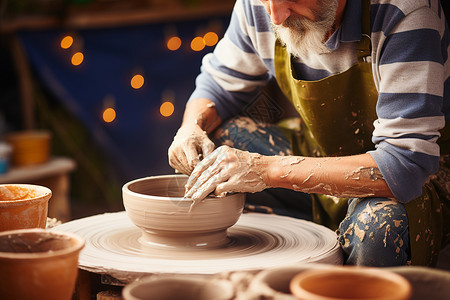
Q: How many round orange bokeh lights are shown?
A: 8